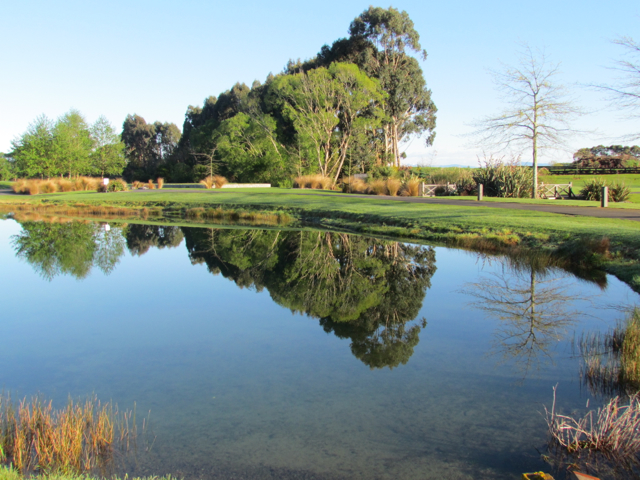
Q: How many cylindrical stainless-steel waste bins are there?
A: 0